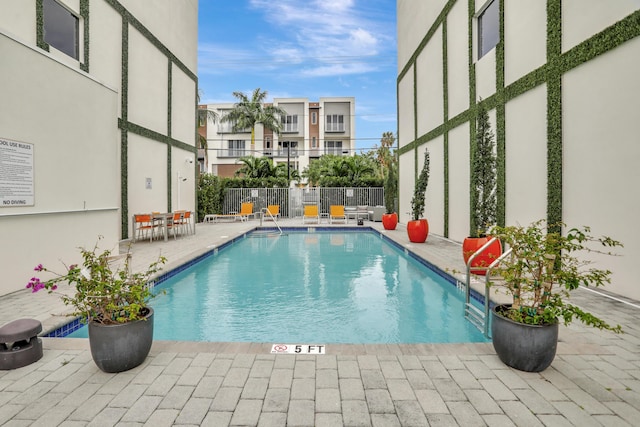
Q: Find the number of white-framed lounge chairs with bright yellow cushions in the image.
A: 4